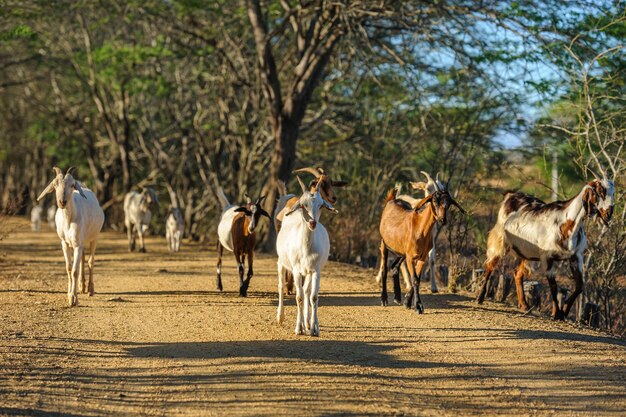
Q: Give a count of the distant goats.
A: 4